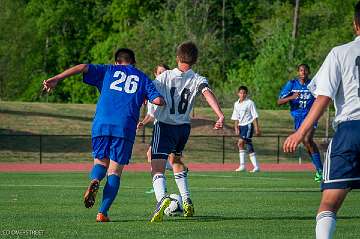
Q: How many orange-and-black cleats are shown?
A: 2